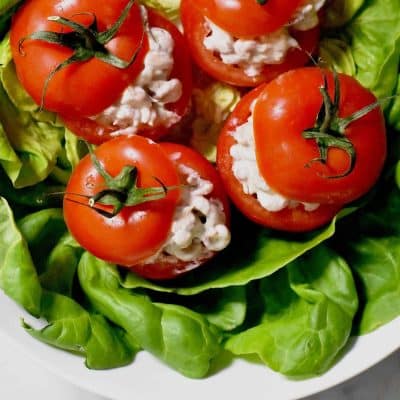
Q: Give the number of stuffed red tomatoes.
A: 4